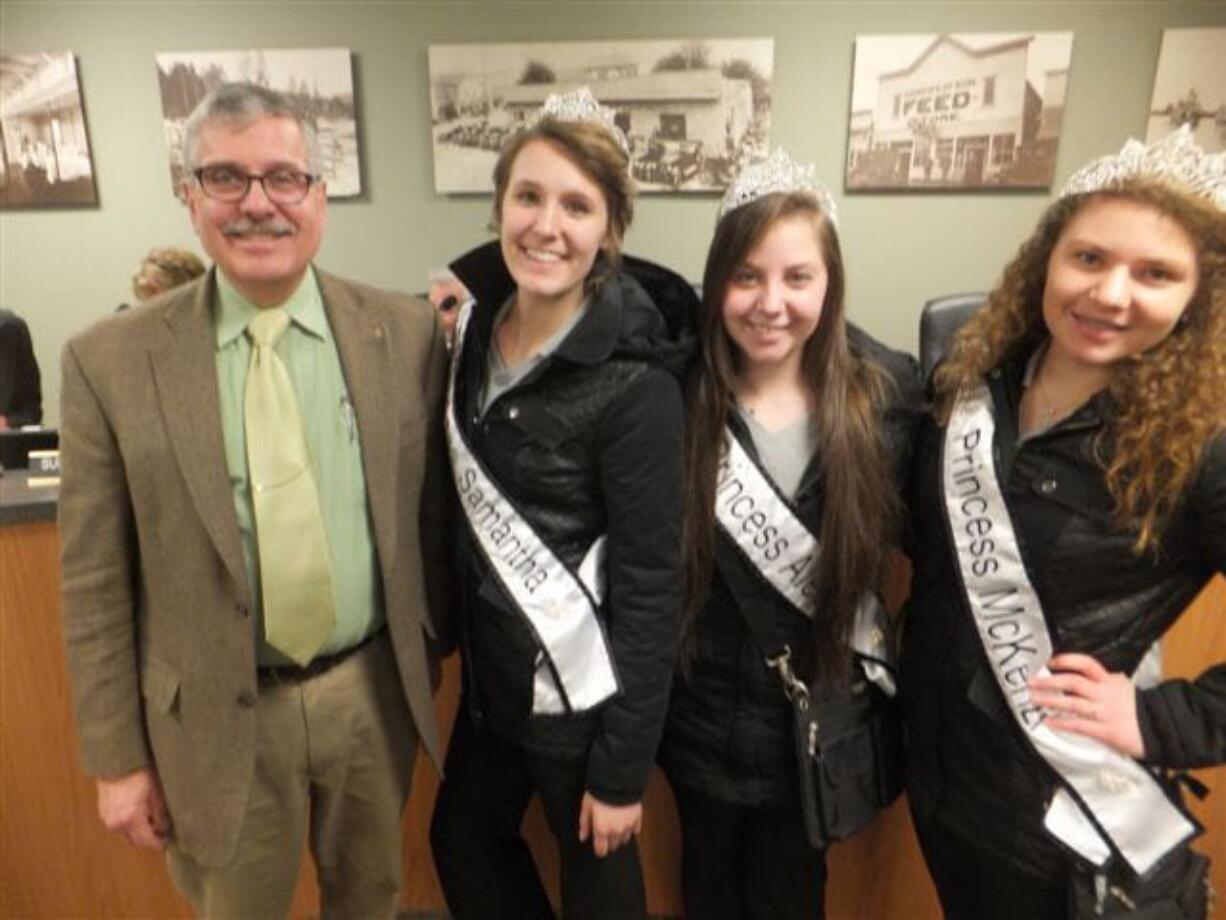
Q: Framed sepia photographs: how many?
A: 5